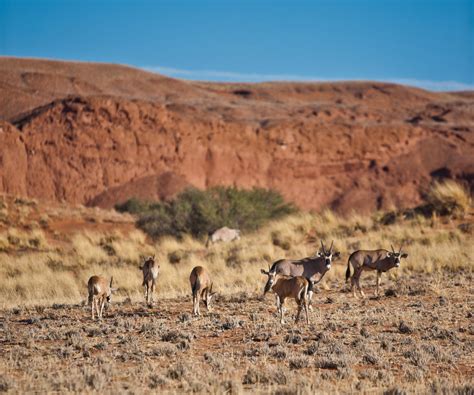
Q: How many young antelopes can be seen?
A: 4